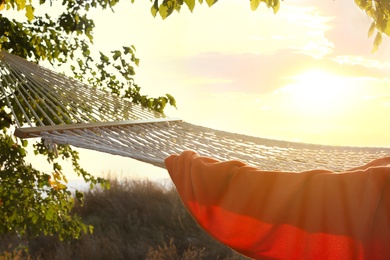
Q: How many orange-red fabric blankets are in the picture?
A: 1